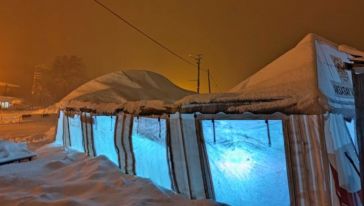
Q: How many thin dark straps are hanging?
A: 6